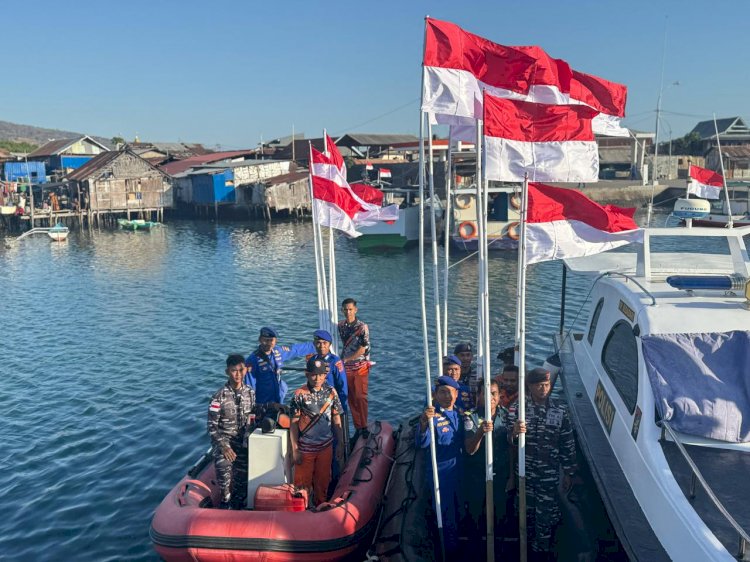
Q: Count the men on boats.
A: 12